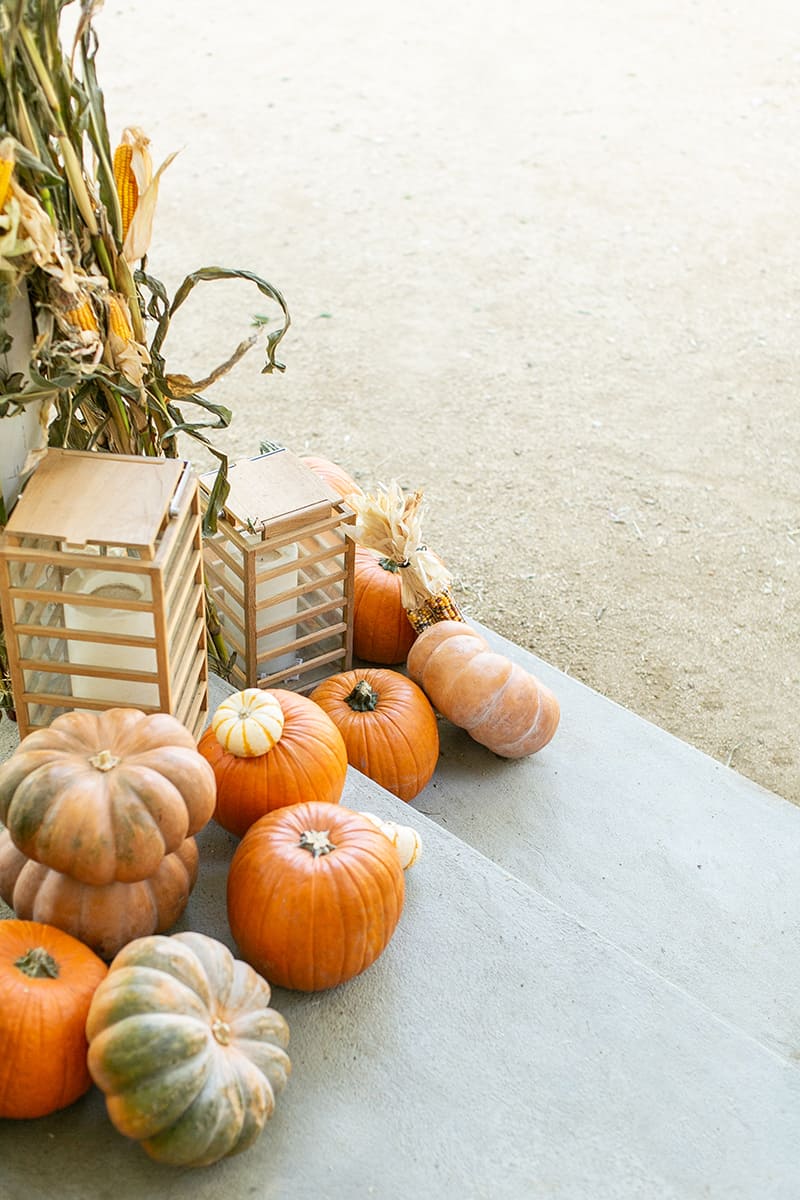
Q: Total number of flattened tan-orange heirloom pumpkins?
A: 3